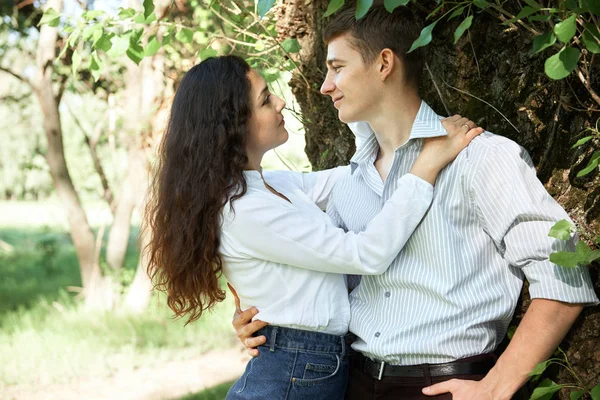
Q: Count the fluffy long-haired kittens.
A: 0